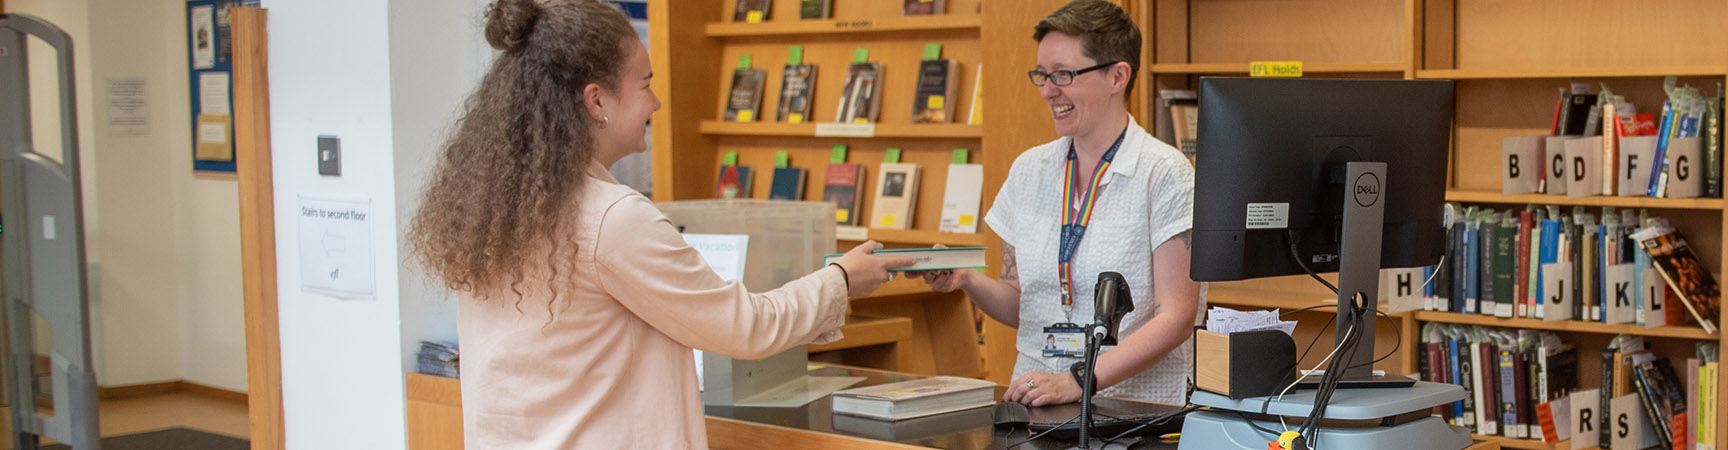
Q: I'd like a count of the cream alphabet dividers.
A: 11